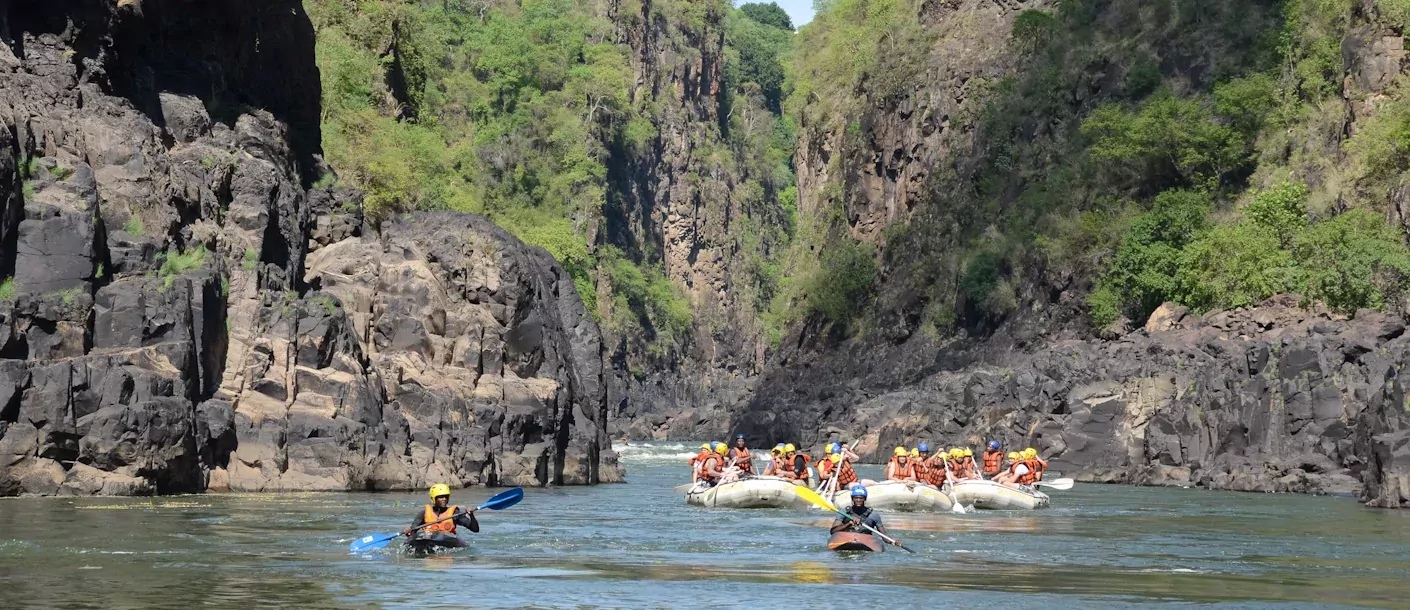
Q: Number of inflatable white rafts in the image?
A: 3